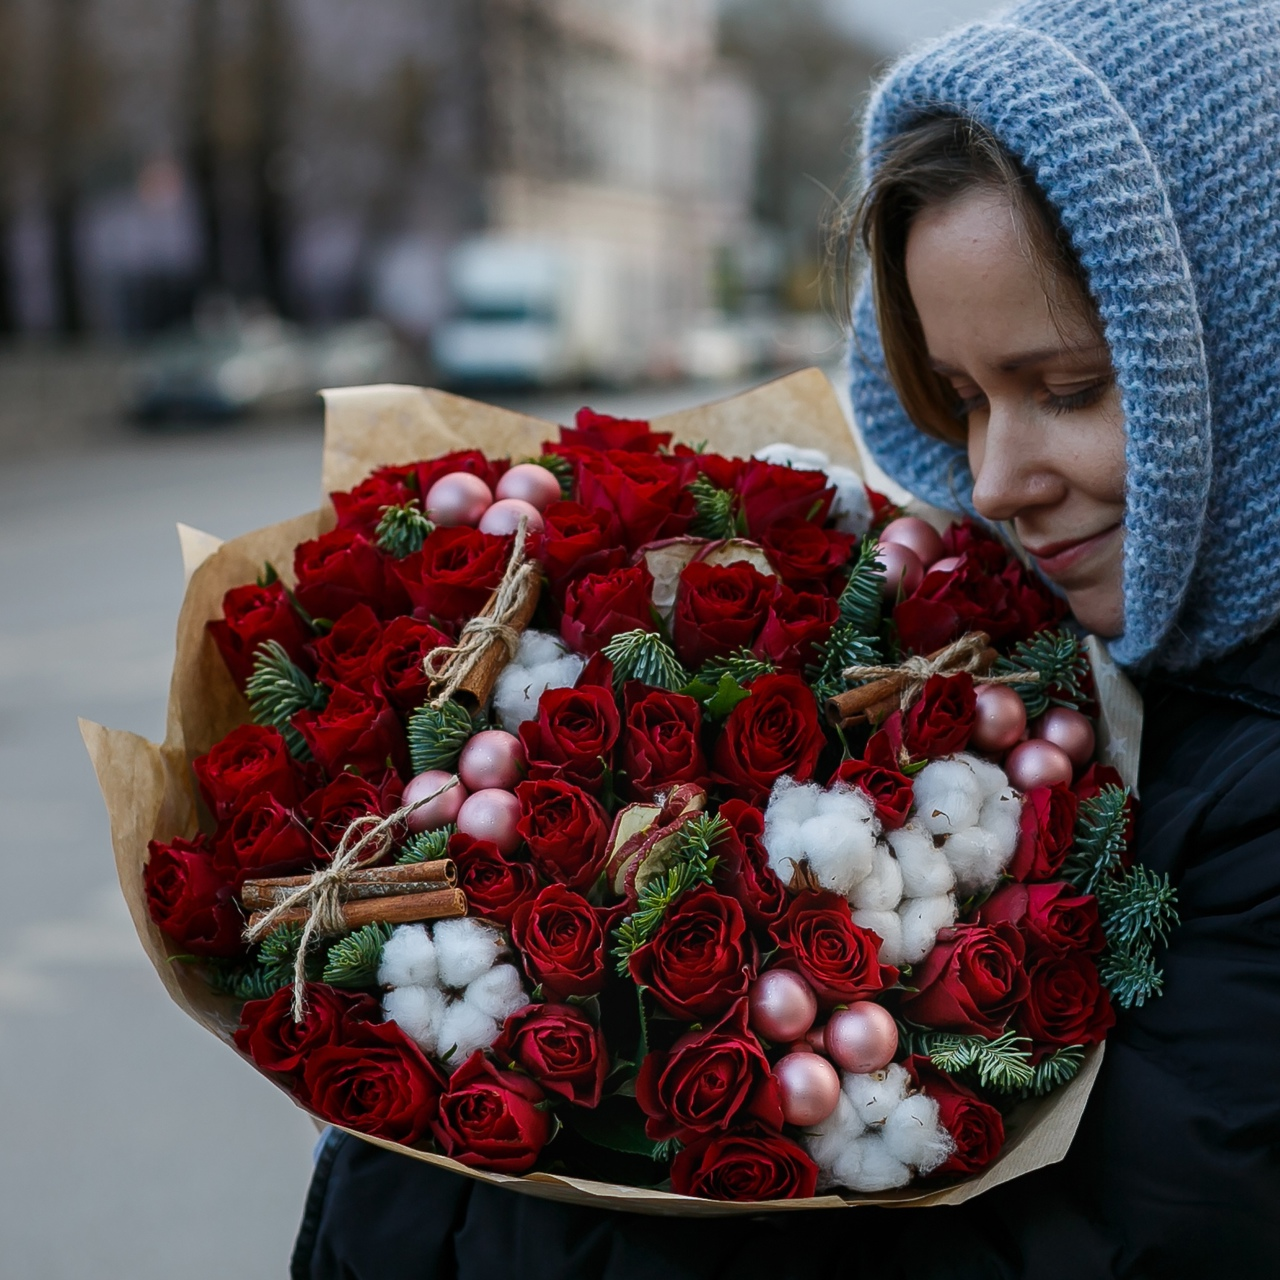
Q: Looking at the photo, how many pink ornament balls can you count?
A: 15